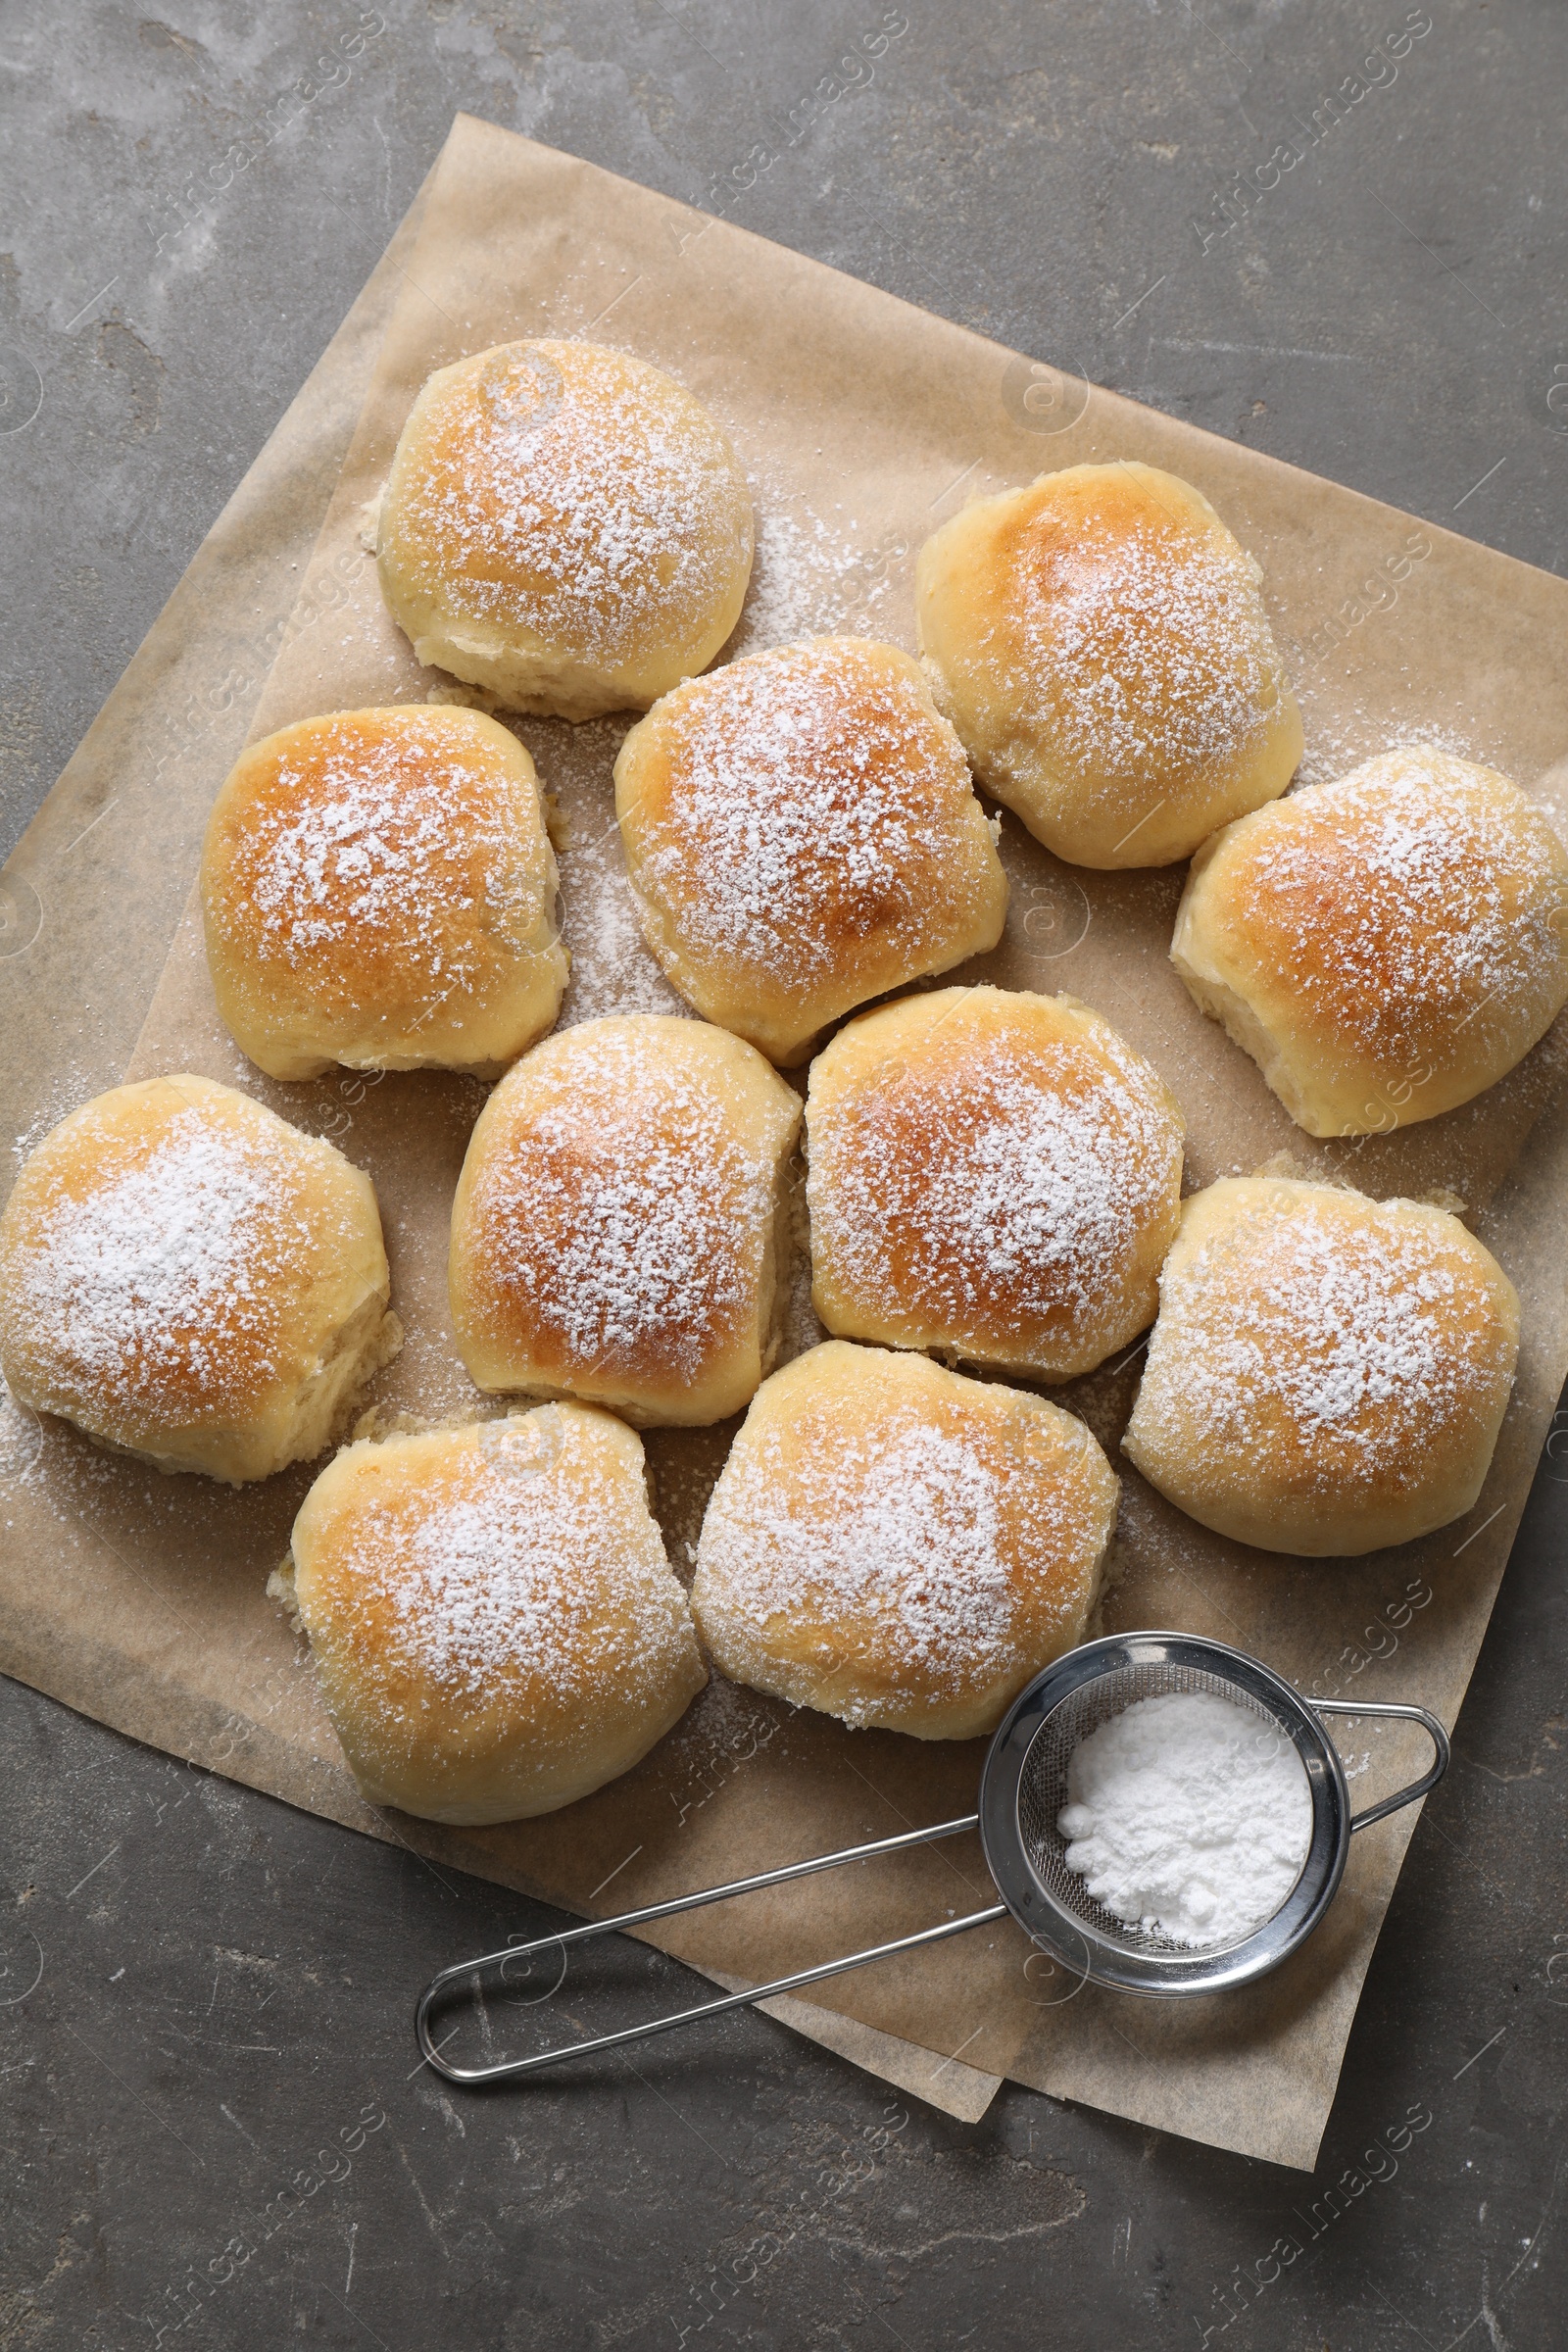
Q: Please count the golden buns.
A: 11